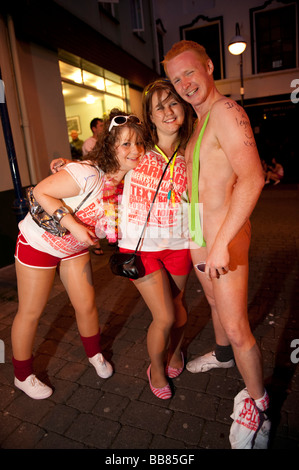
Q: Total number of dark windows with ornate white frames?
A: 2